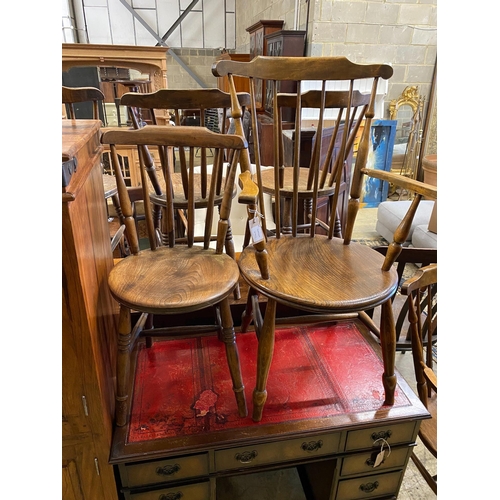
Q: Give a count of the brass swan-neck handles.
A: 7